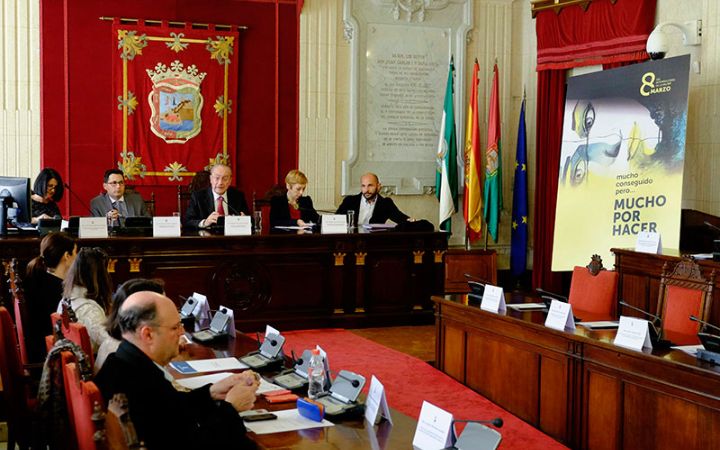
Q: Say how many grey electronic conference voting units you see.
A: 6